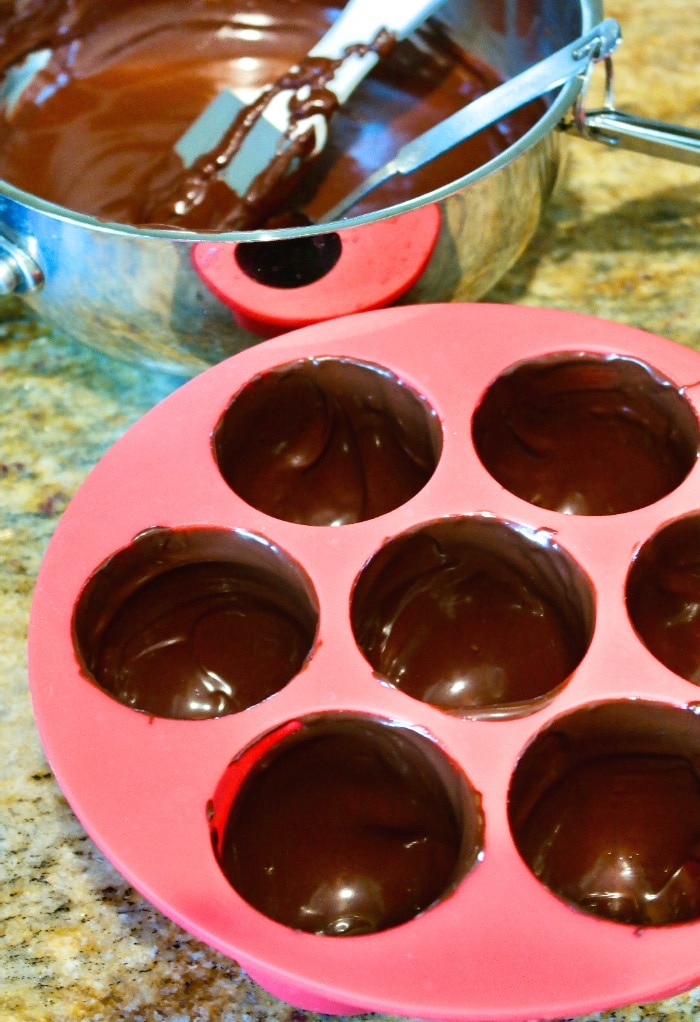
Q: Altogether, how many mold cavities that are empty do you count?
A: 0